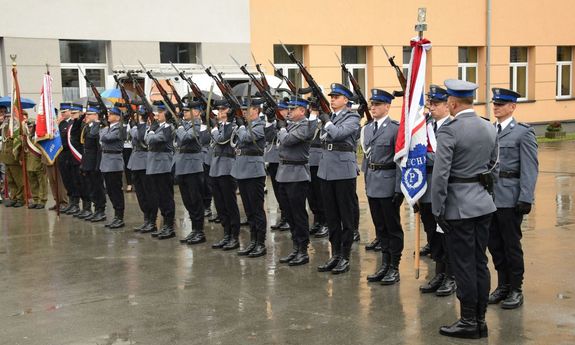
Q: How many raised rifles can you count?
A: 15